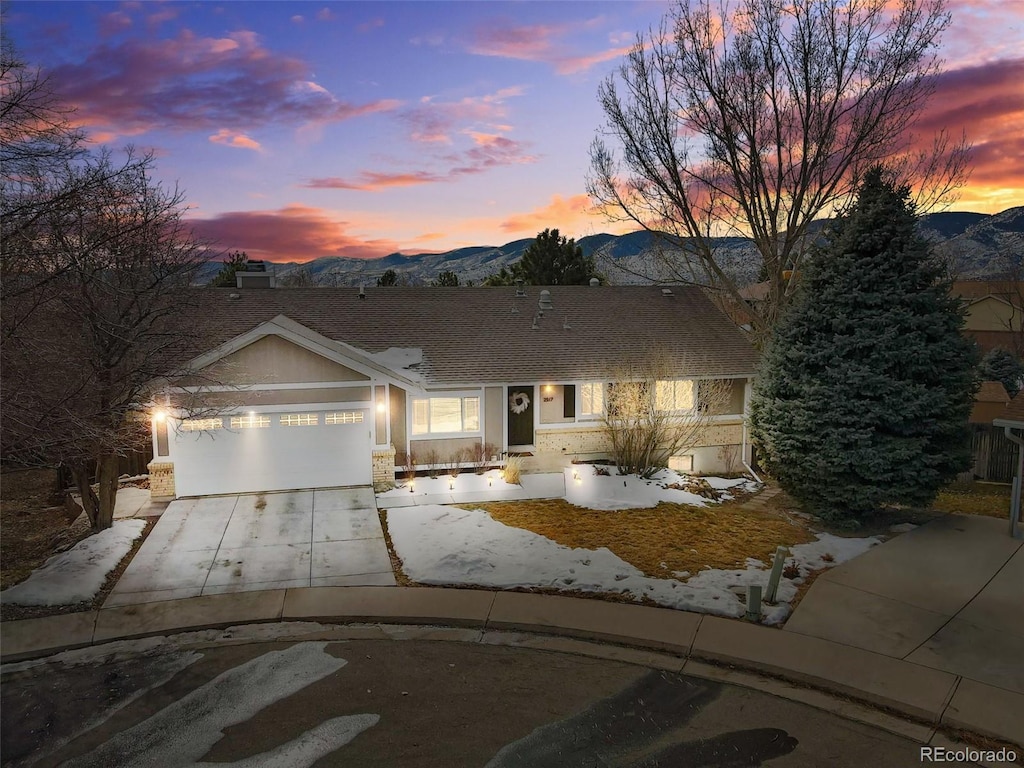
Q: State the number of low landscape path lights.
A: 6